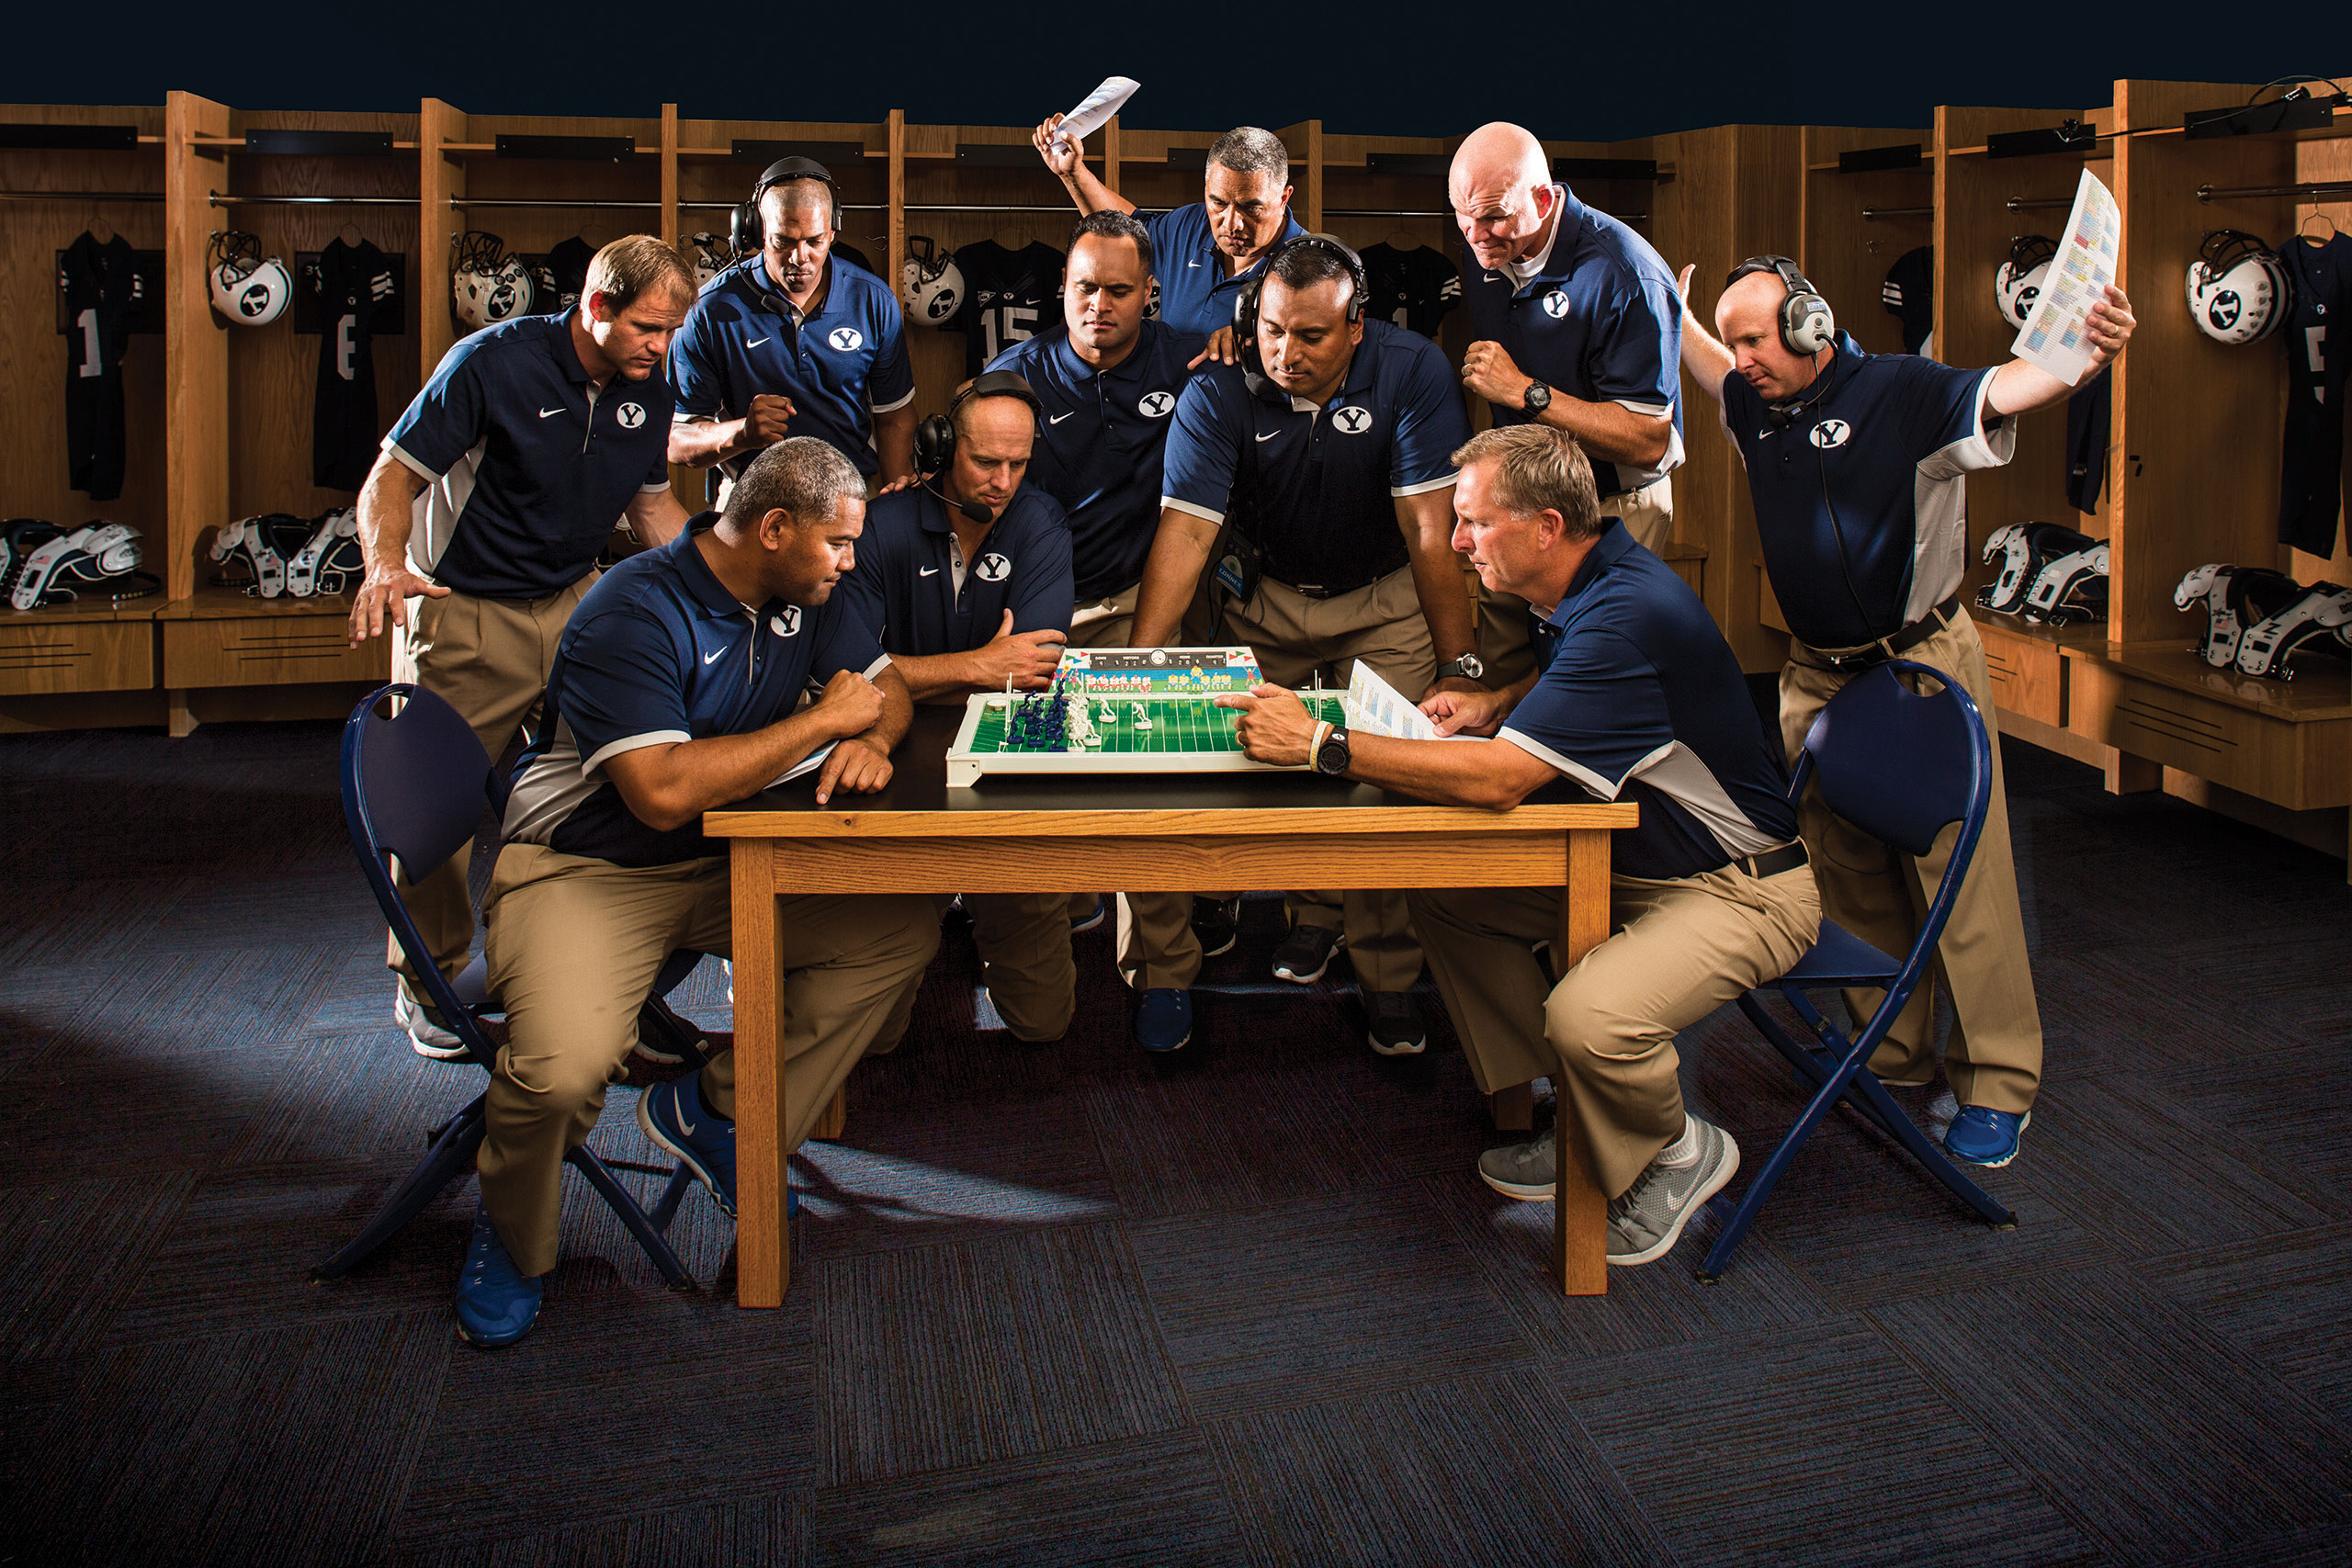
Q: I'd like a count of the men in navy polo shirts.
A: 10